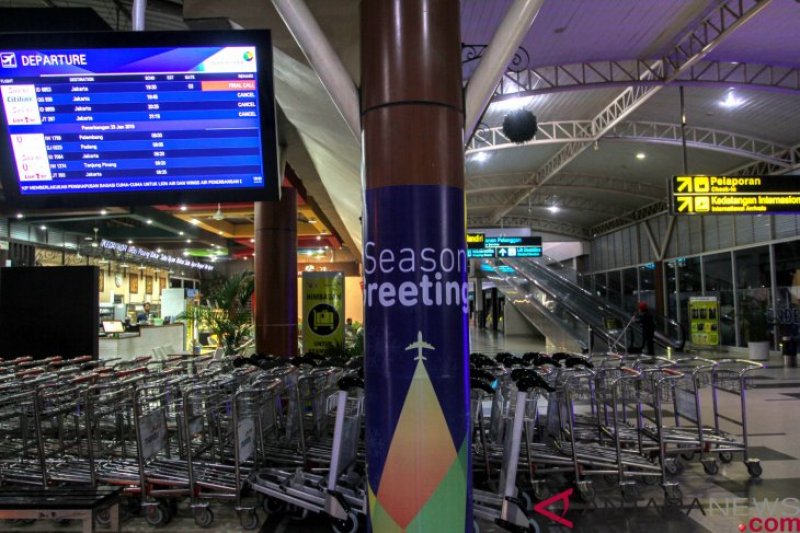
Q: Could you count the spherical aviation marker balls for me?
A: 0